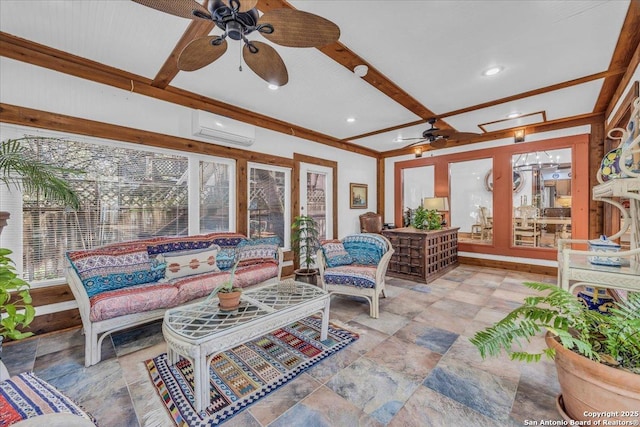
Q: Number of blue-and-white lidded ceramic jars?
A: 1